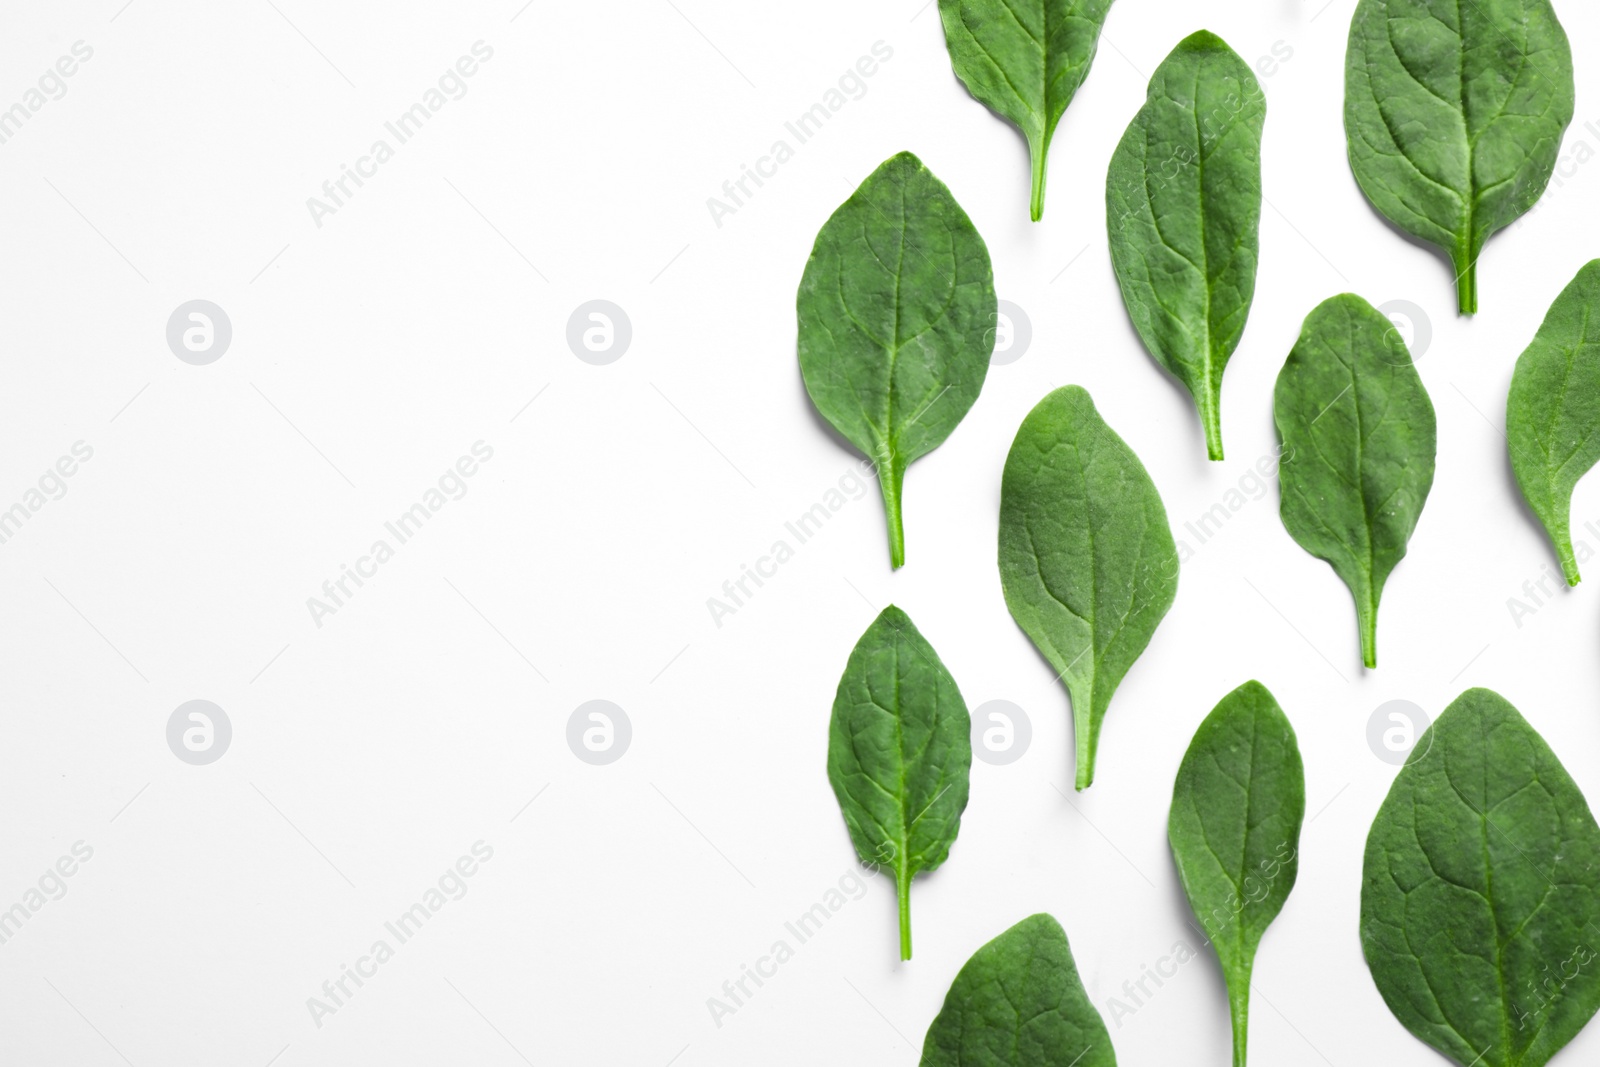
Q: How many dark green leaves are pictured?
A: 11